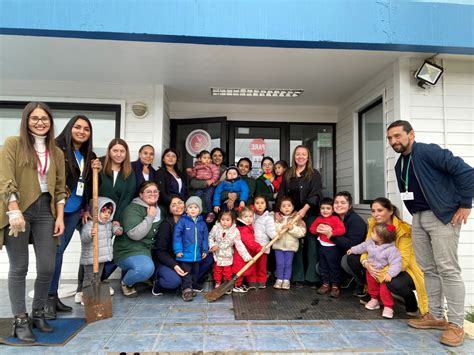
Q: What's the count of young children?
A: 11